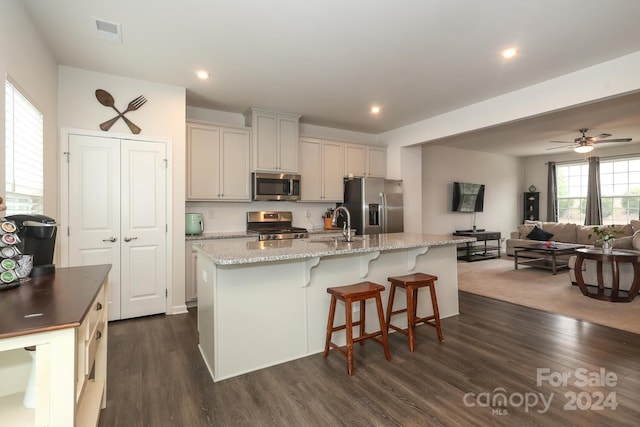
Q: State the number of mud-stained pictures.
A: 0